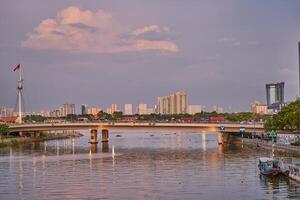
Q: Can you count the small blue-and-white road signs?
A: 2